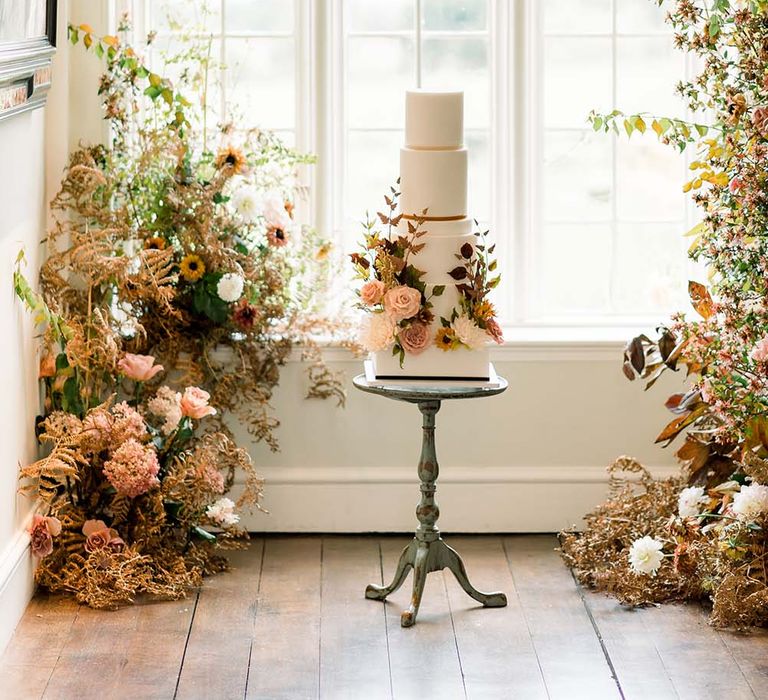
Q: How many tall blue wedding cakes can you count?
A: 0